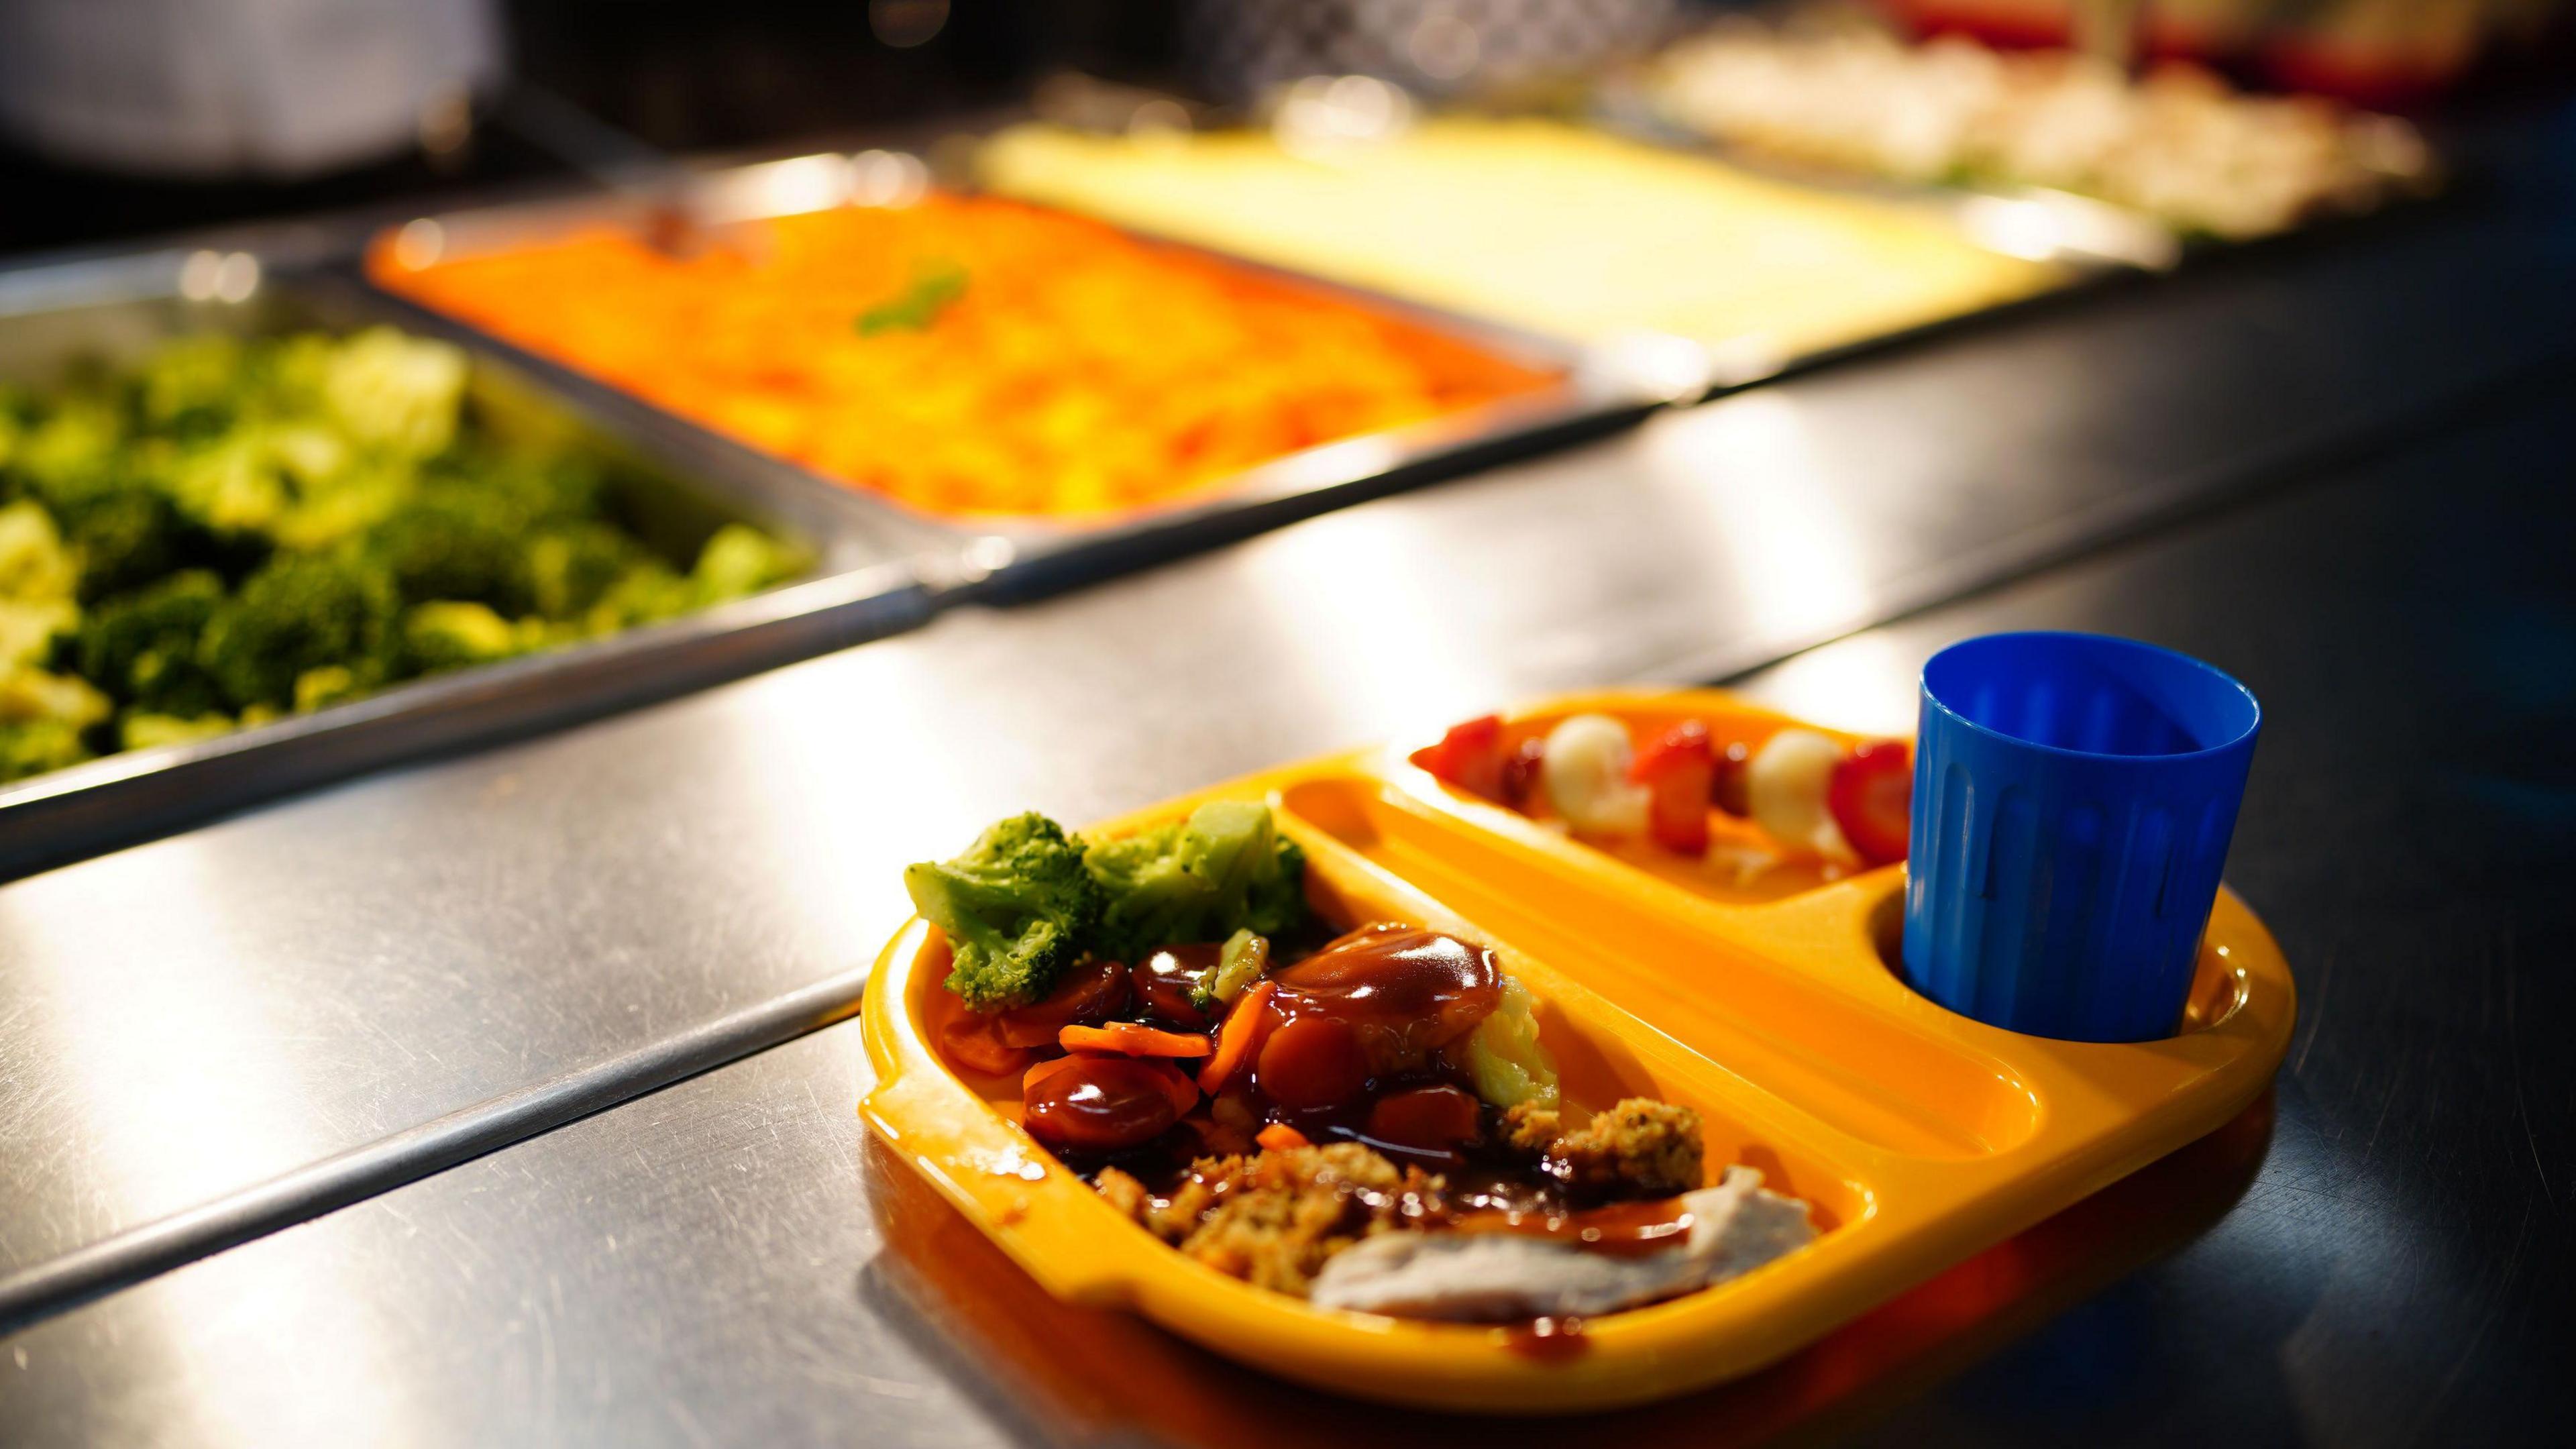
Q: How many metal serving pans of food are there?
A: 4